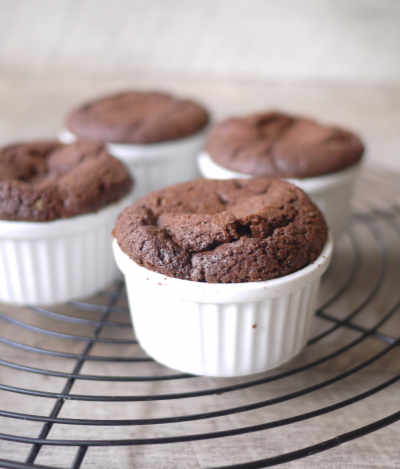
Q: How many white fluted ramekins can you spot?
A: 4